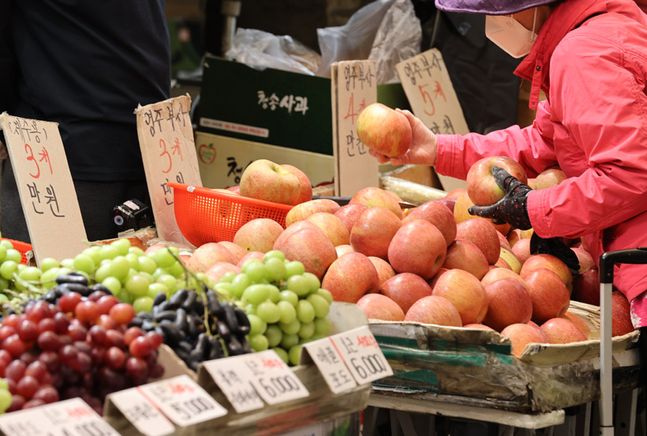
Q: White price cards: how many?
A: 4